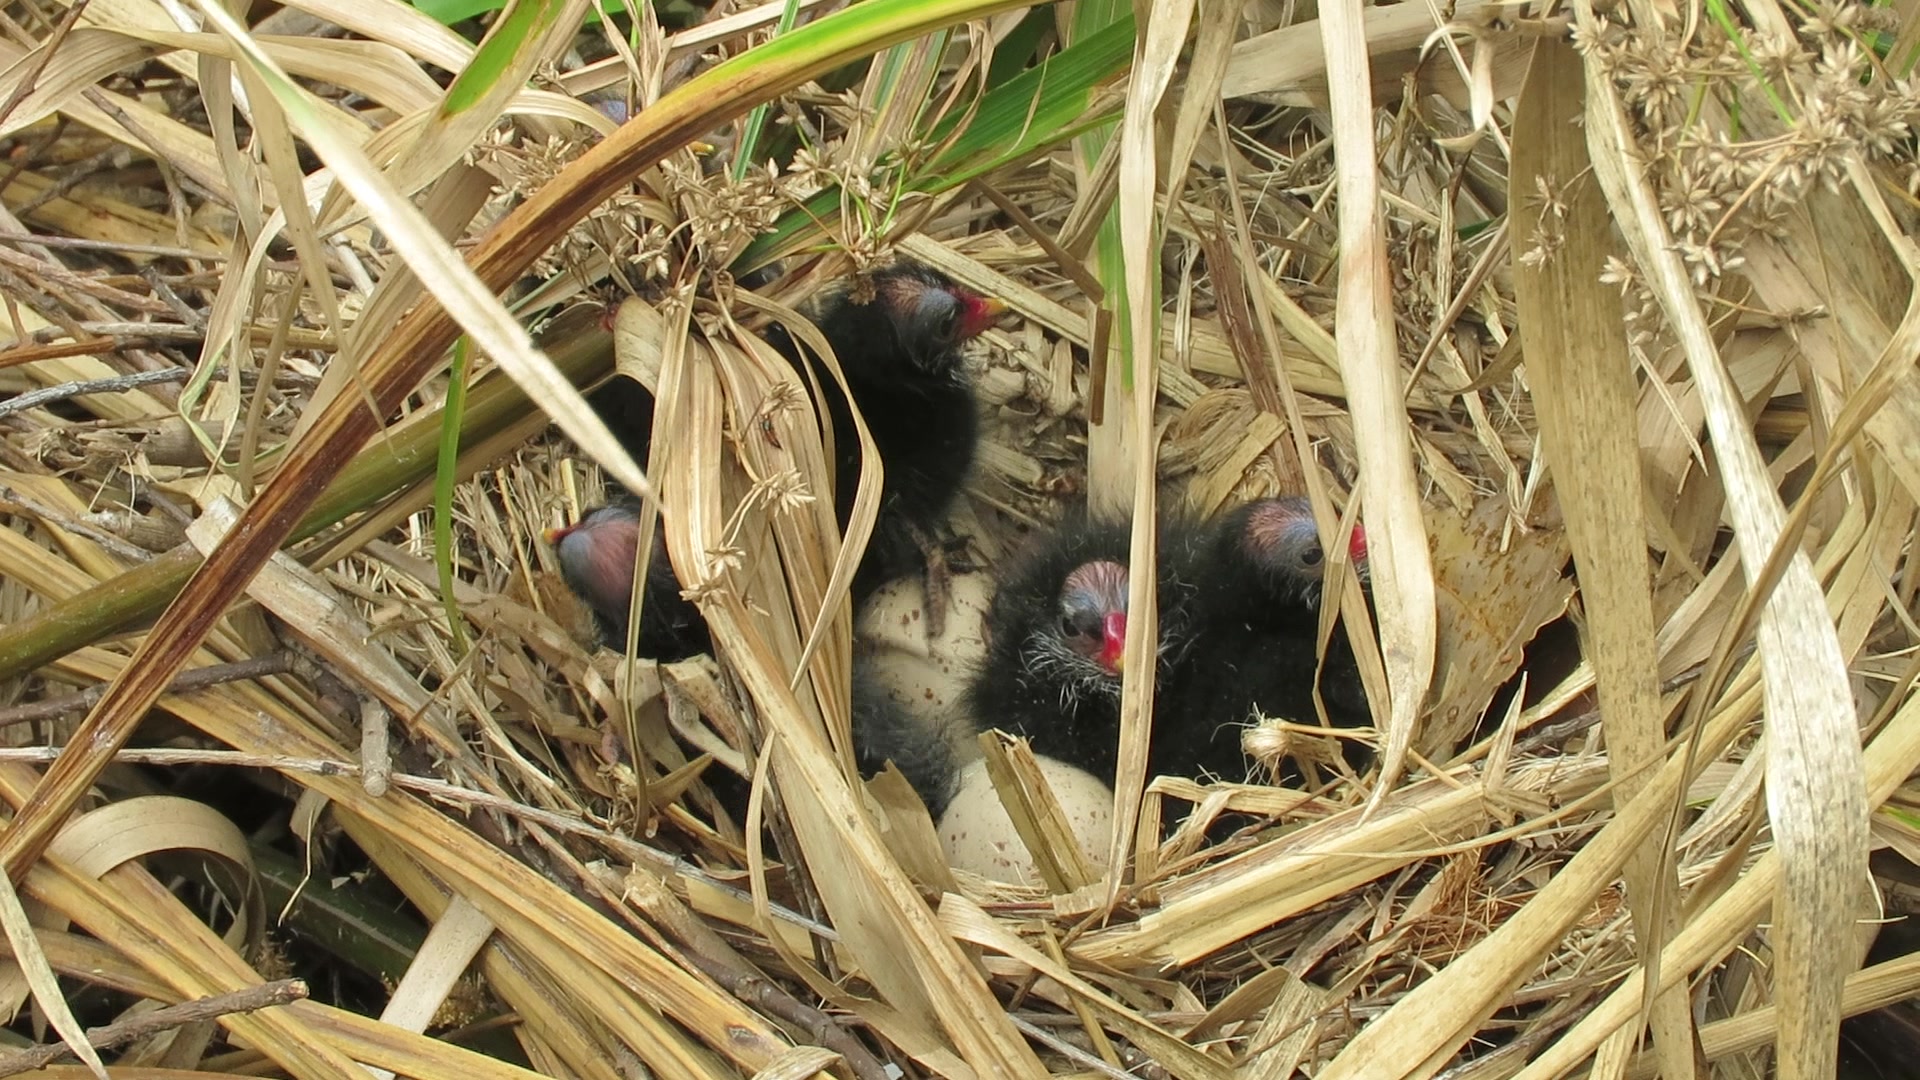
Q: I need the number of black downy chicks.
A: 4